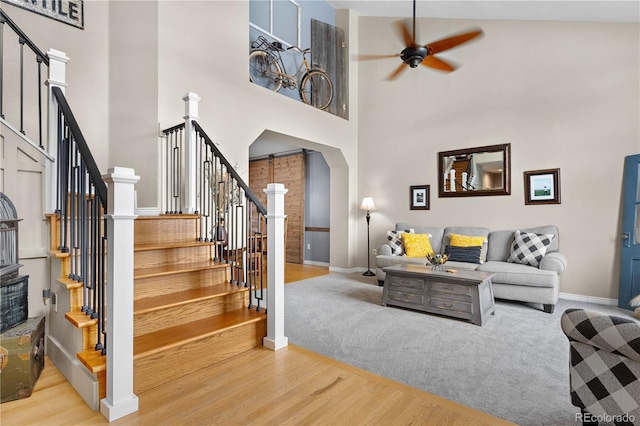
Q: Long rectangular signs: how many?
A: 1